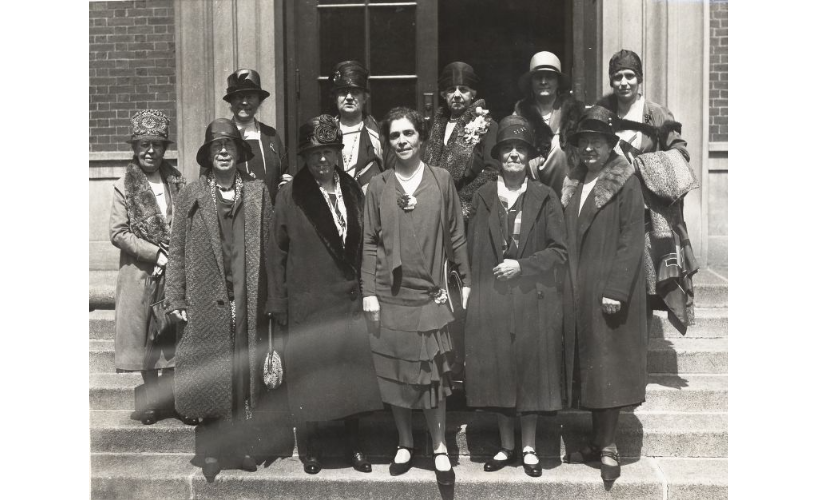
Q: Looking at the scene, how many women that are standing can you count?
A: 11